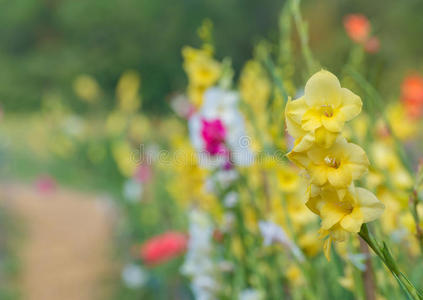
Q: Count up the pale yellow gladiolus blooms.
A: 3